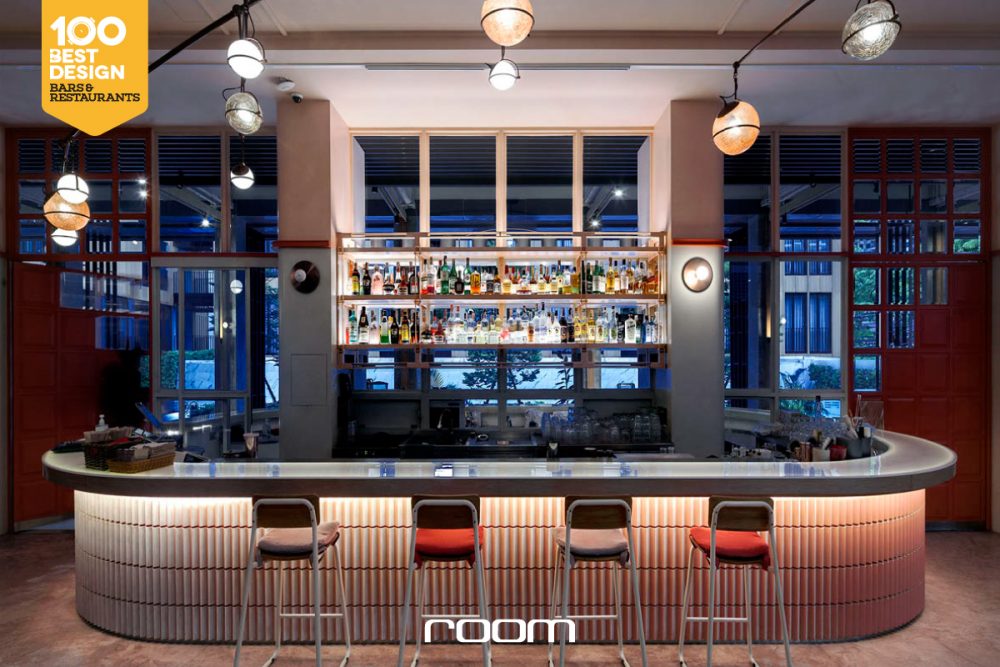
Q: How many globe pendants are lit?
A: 10